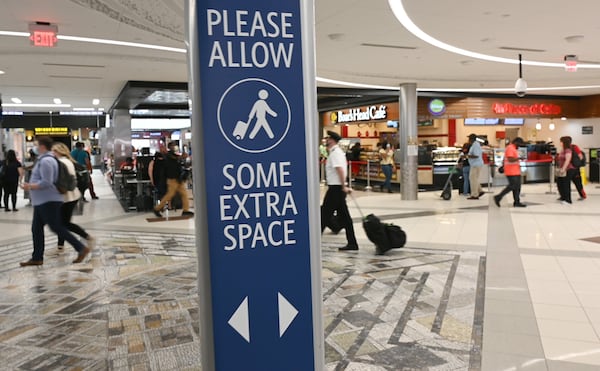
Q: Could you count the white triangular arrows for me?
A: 2